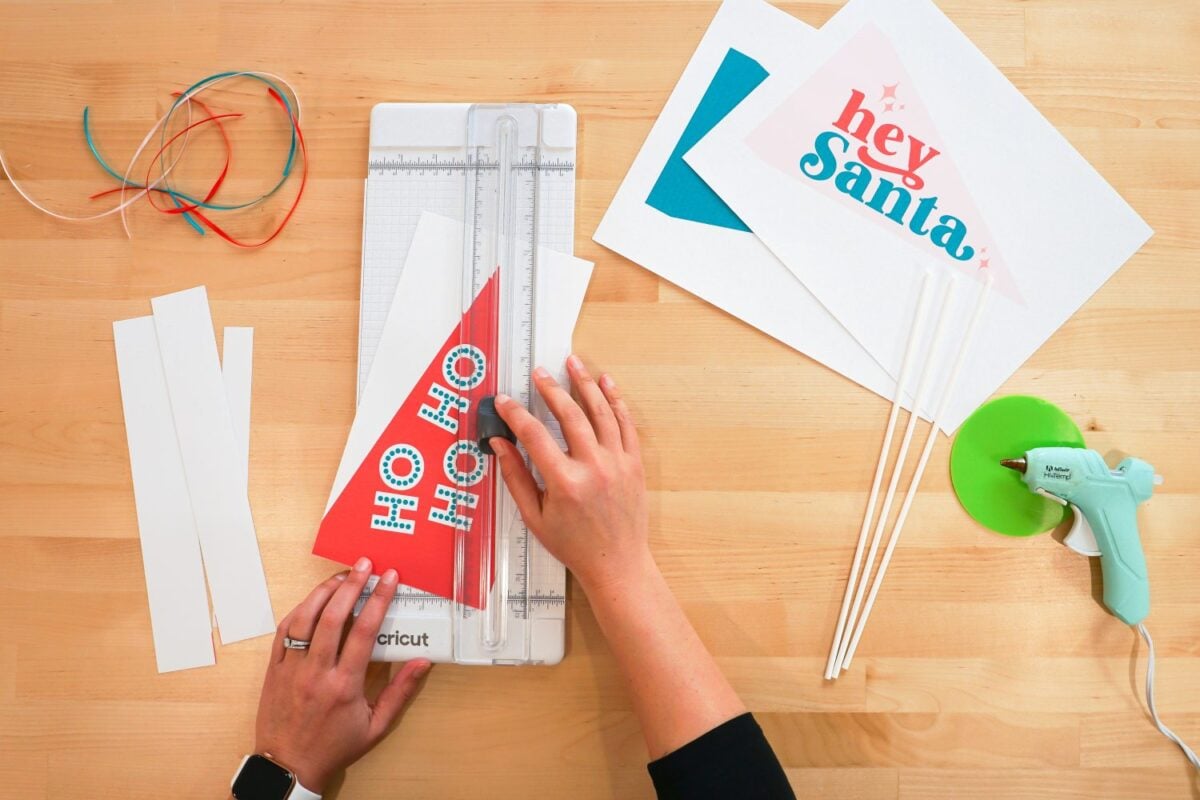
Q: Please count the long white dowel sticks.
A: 3